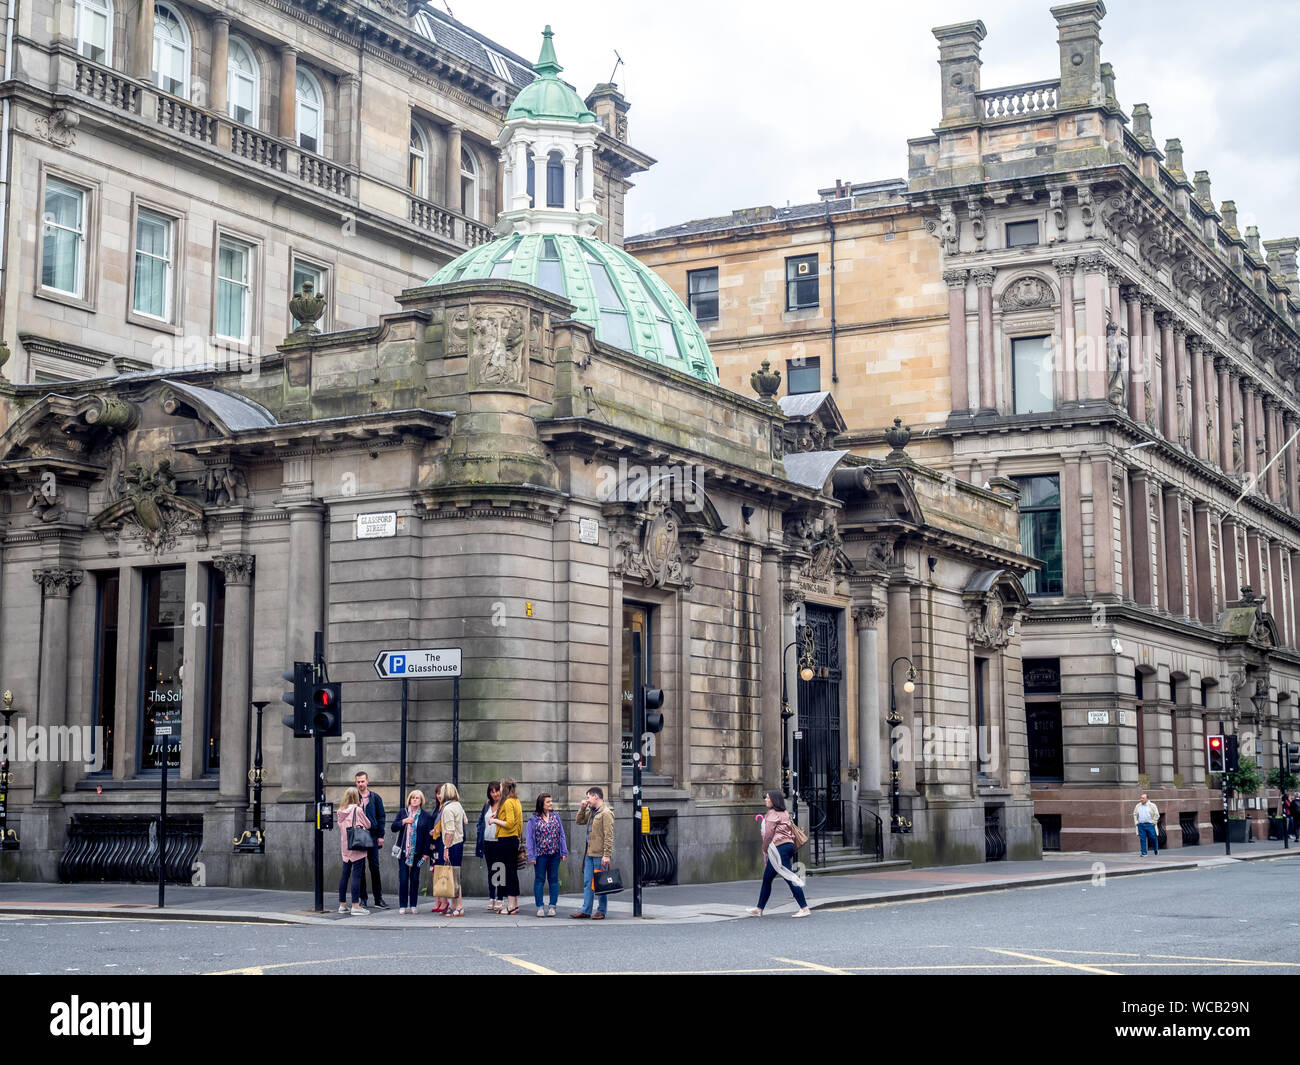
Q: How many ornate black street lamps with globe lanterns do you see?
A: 2